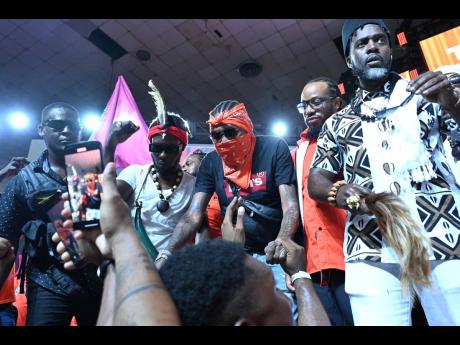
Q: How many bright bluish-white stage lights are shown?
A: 3